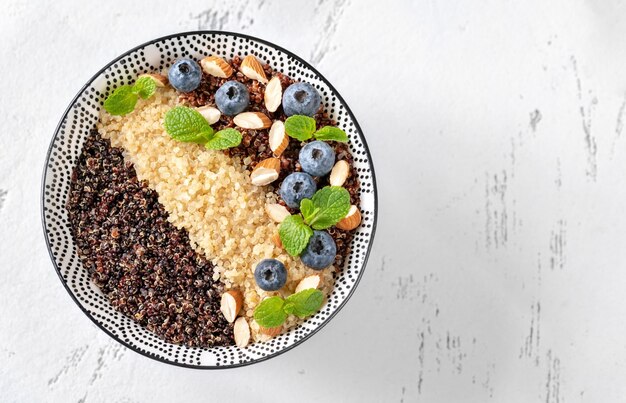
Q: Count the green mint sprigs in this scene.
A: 5